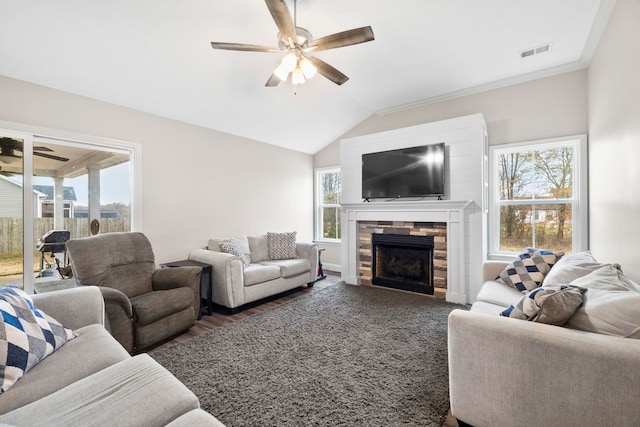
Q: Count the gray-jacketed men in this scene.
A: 0